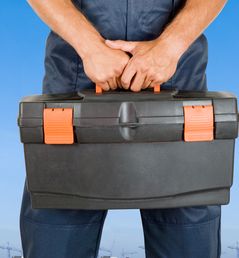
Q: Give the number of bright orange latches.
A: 2